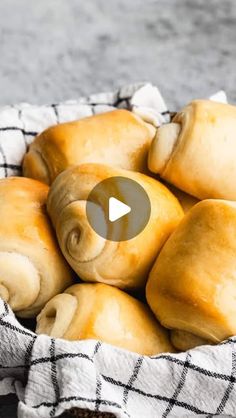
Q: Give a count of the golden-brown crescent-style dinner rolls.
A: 6